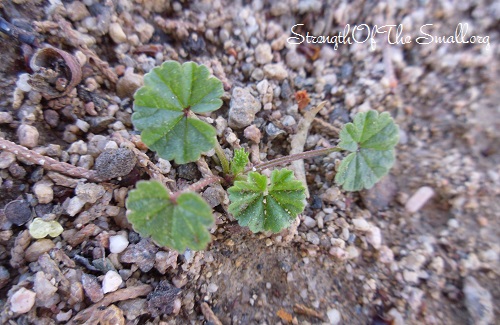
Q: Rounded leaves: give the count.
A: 4